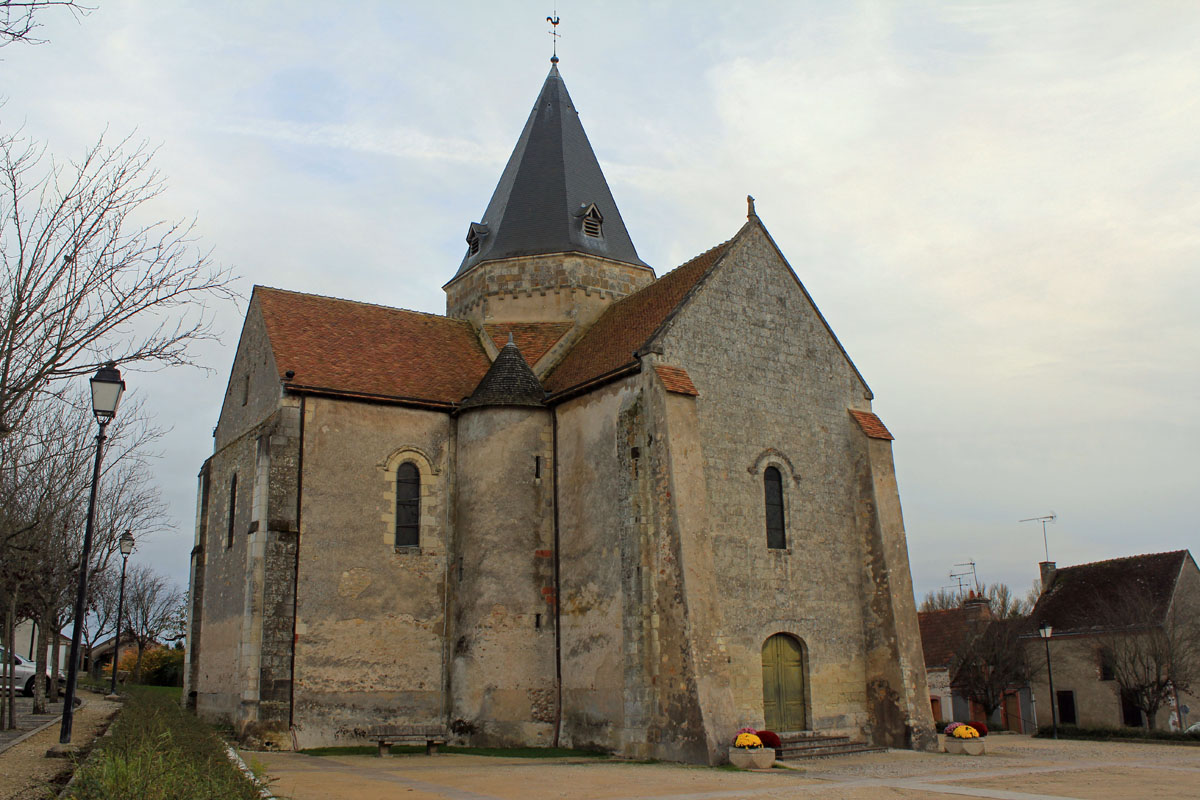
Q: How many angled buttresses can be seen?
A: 2